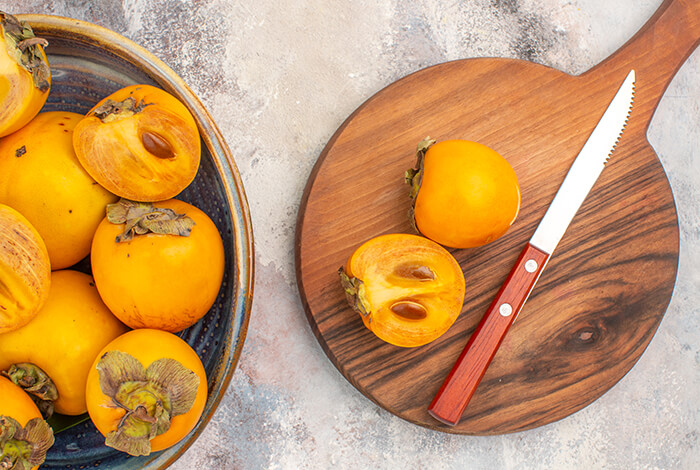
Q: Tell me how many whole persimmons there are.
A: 6